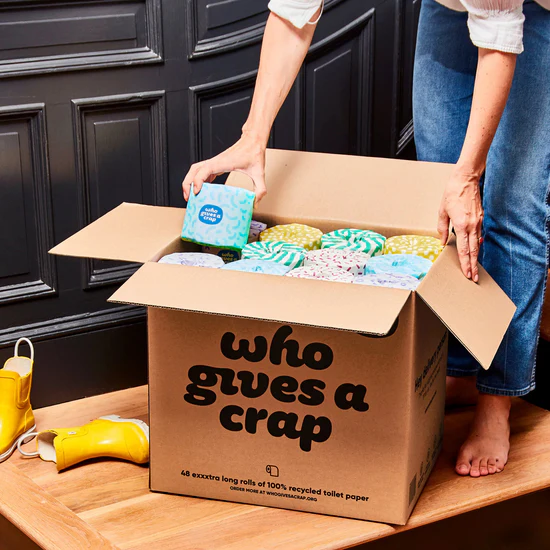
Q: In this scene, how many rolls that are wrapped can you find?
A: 12